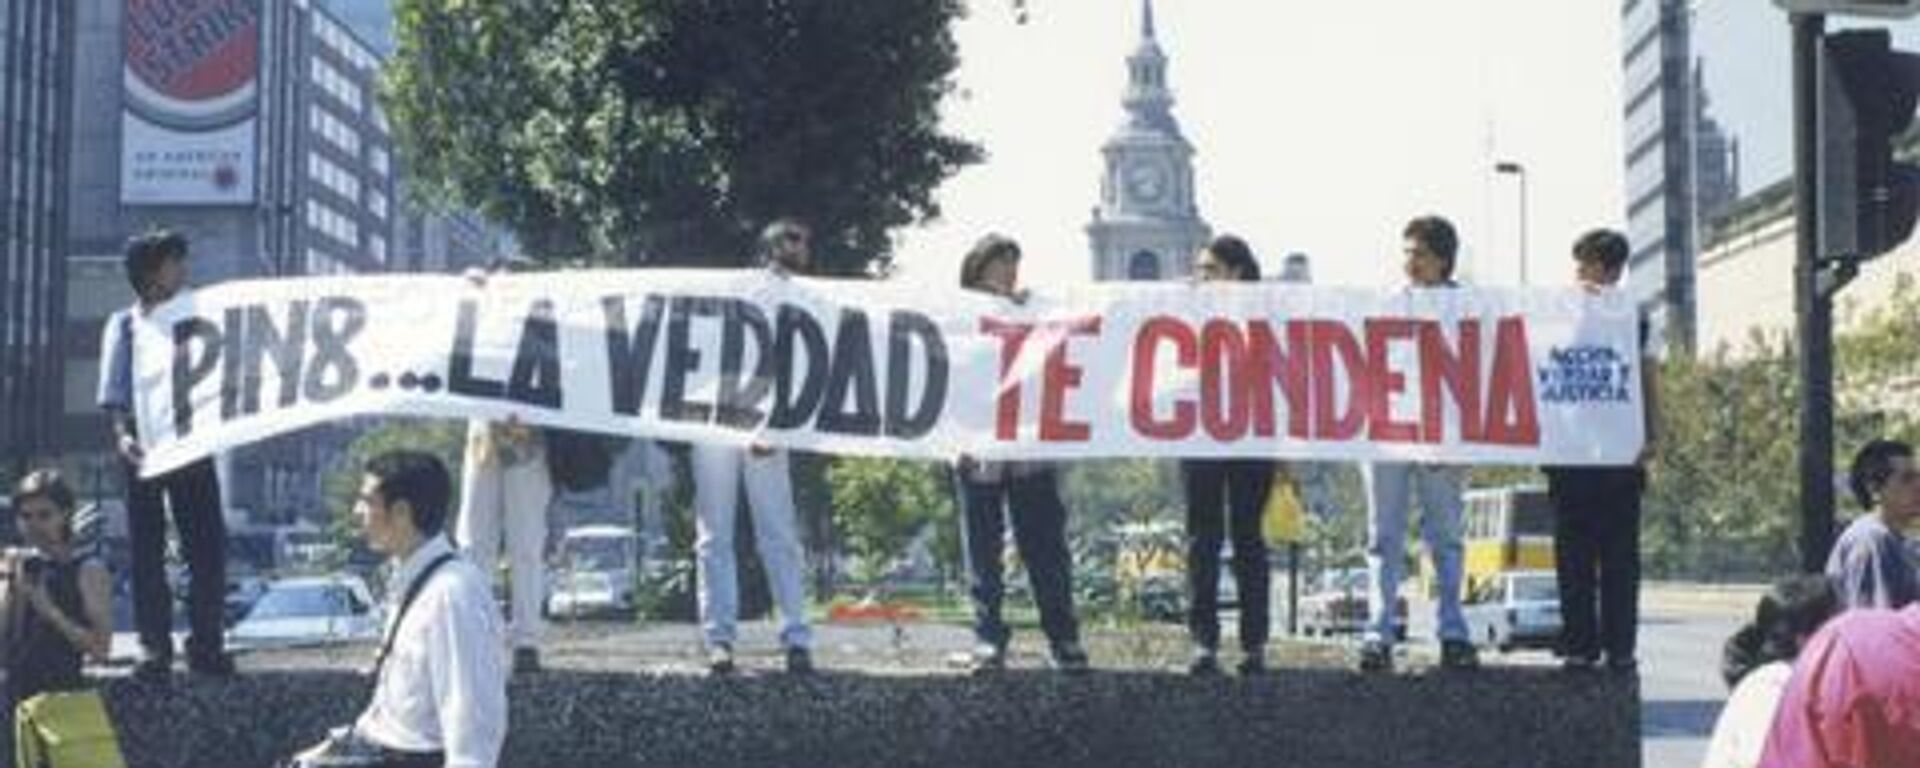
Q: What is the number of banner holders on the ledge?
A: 7